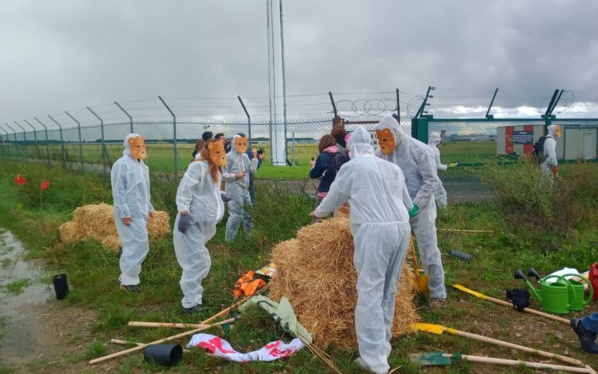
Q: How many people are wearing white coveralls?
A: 7